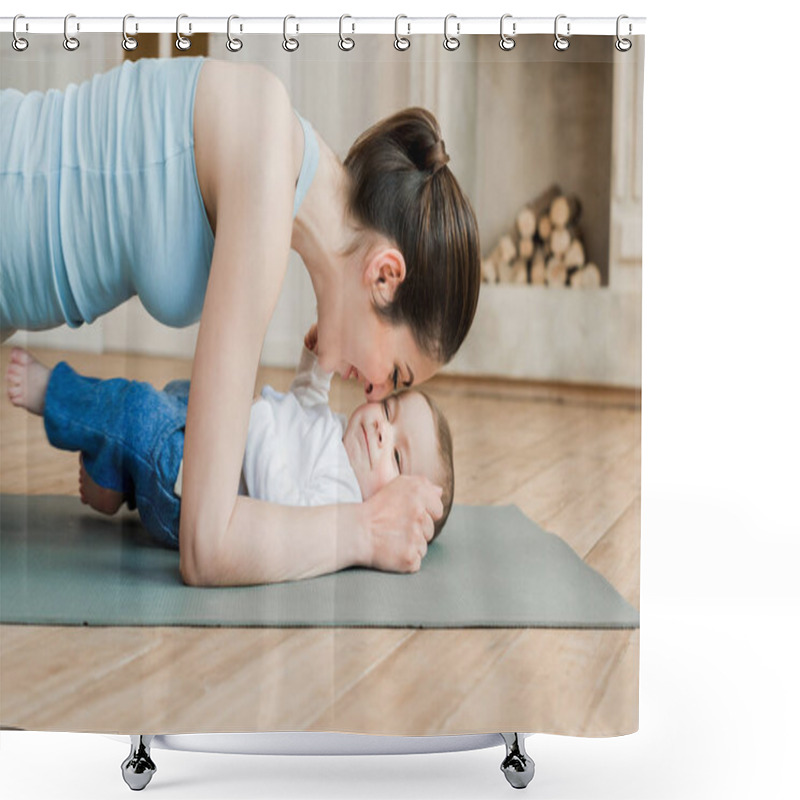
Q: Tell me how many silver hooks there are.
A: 12